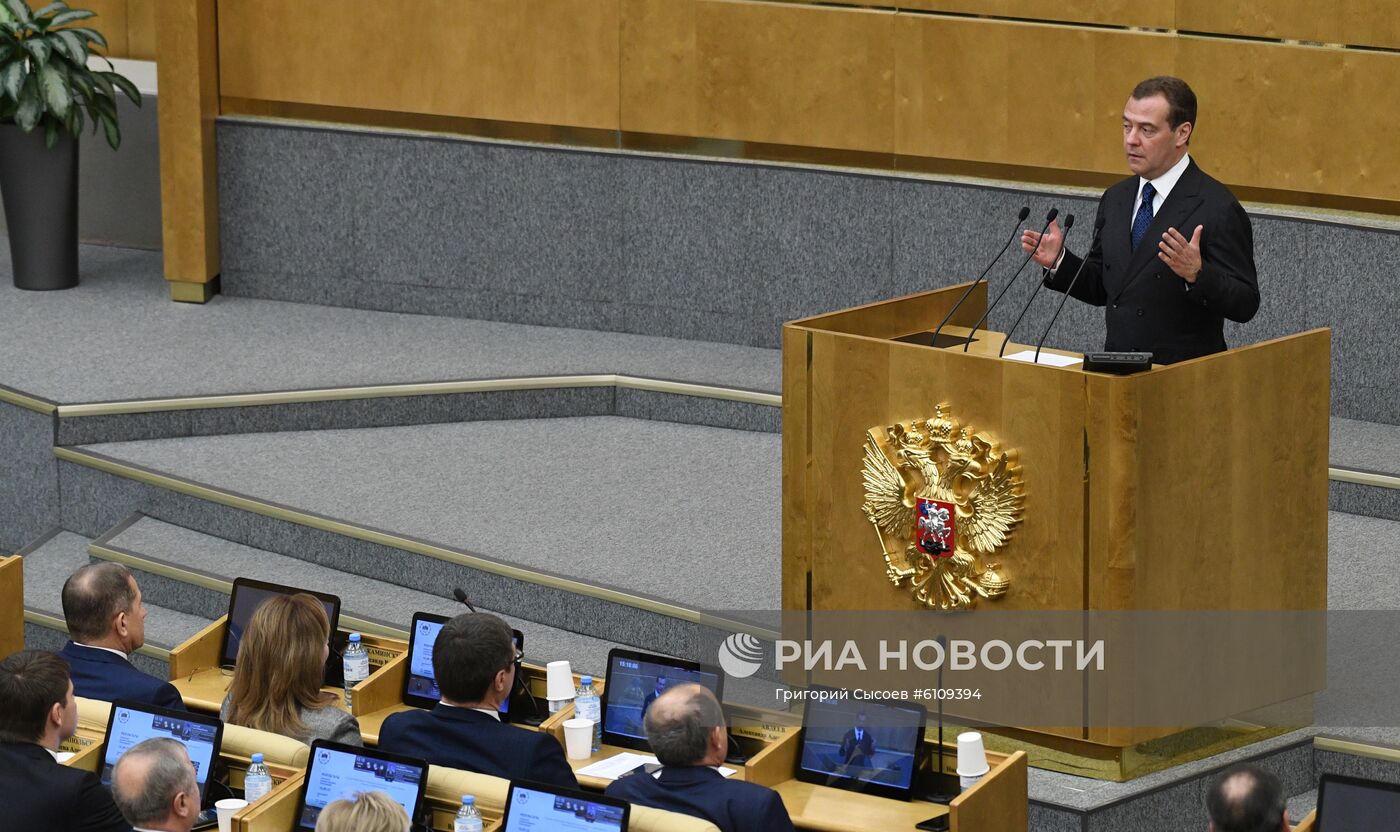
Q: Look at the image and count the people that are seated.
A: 8